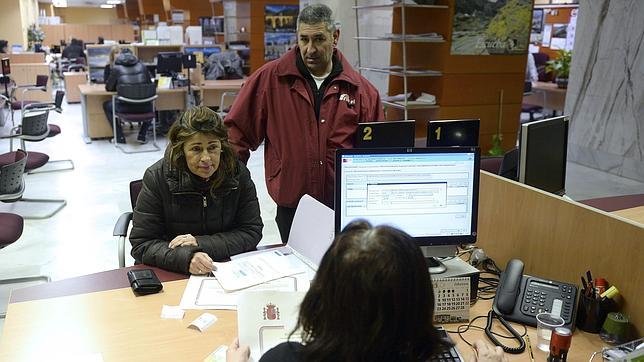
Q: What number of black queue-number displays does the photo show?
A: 2